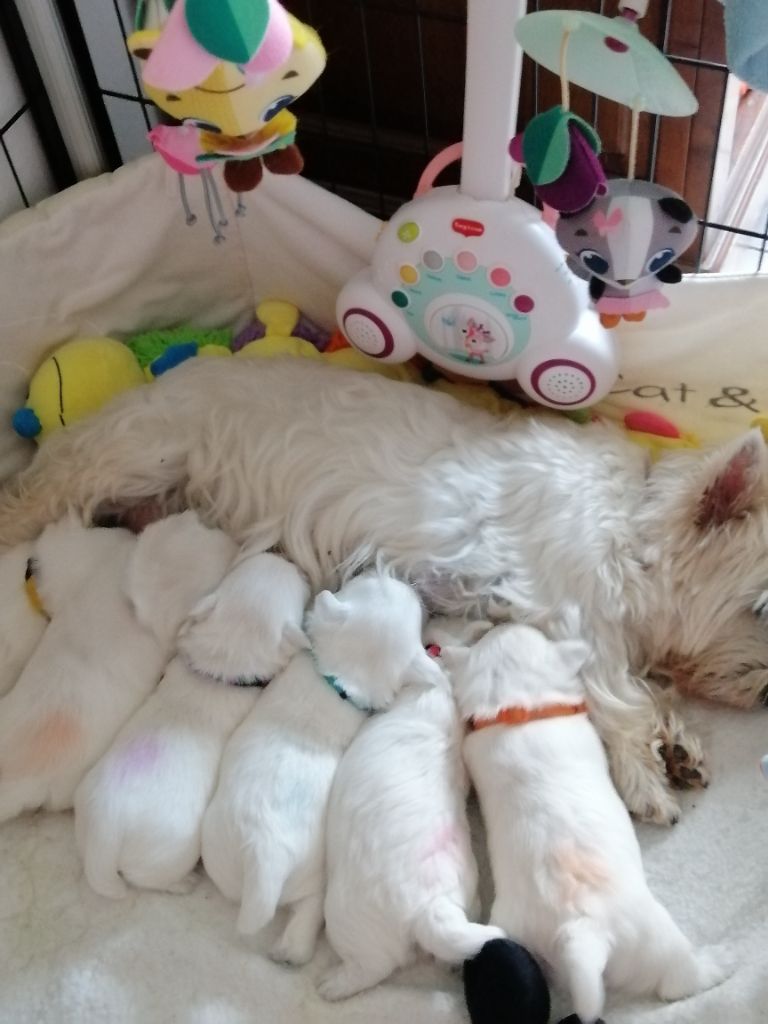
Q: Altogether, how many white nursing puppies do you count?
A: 6